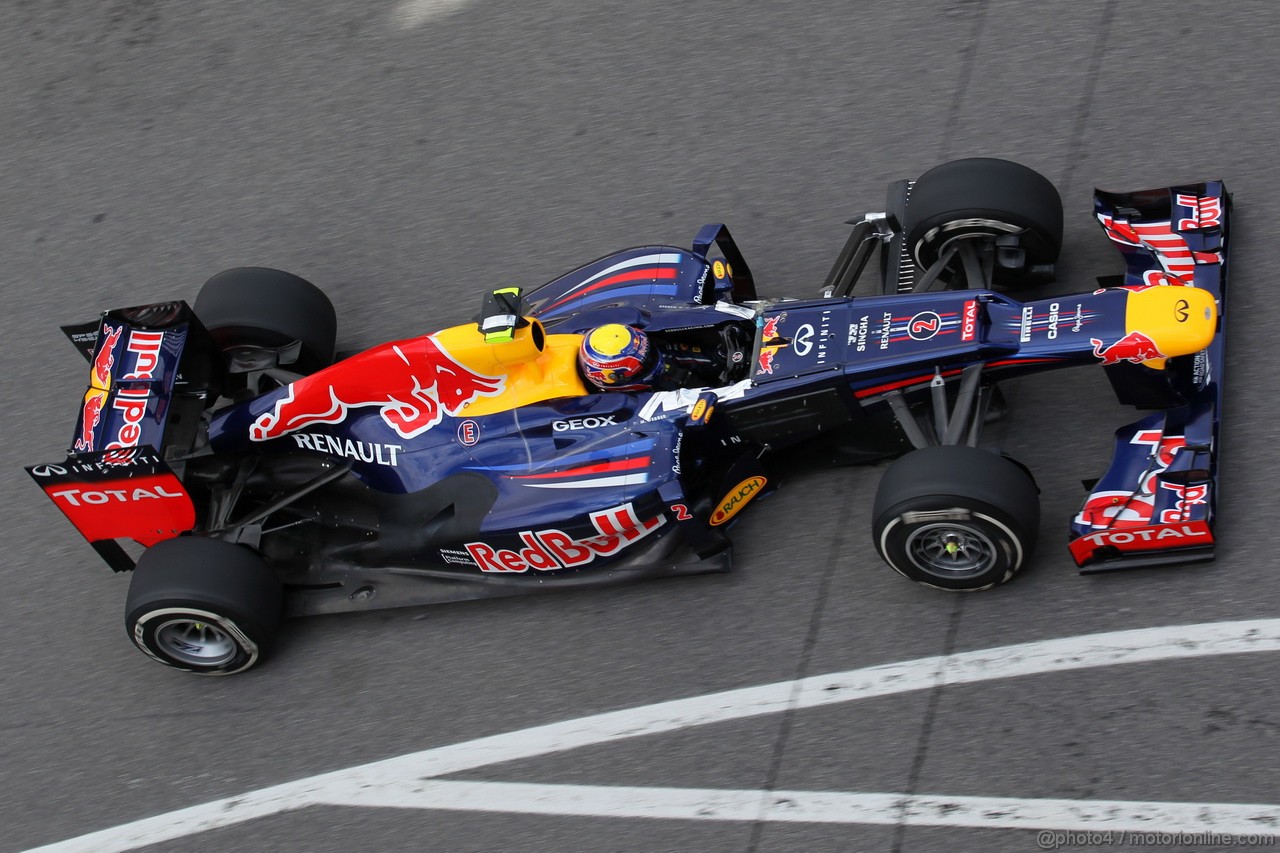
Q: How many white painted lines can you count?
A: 2